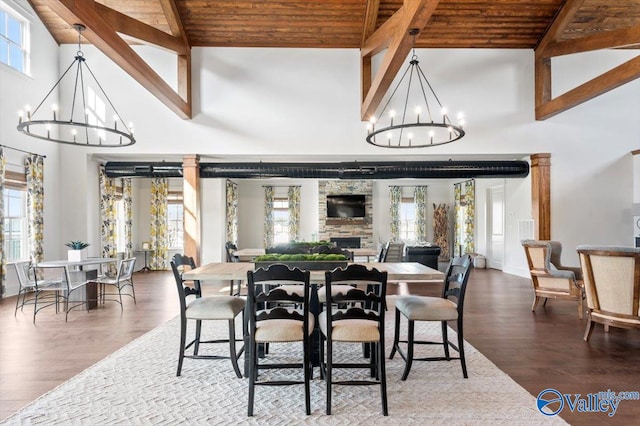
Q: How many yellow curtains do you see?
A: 12